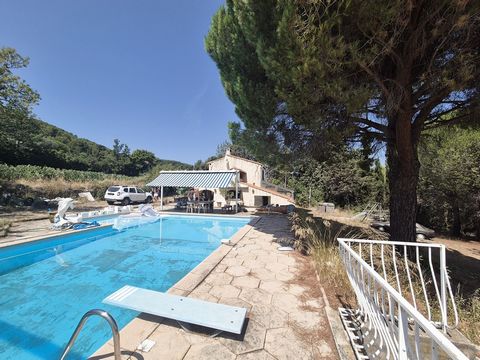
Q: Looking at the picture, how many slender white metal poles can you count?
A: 2